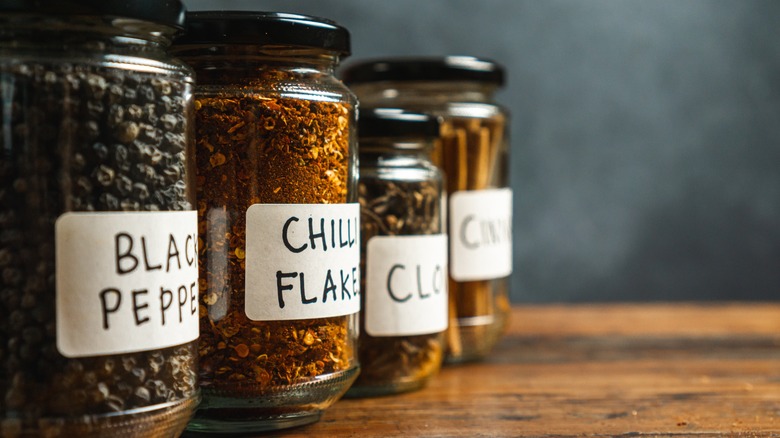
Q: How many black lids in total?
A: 4